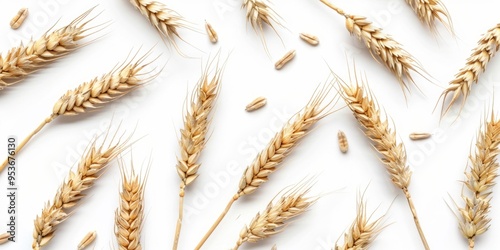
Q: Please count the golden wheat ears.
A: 15